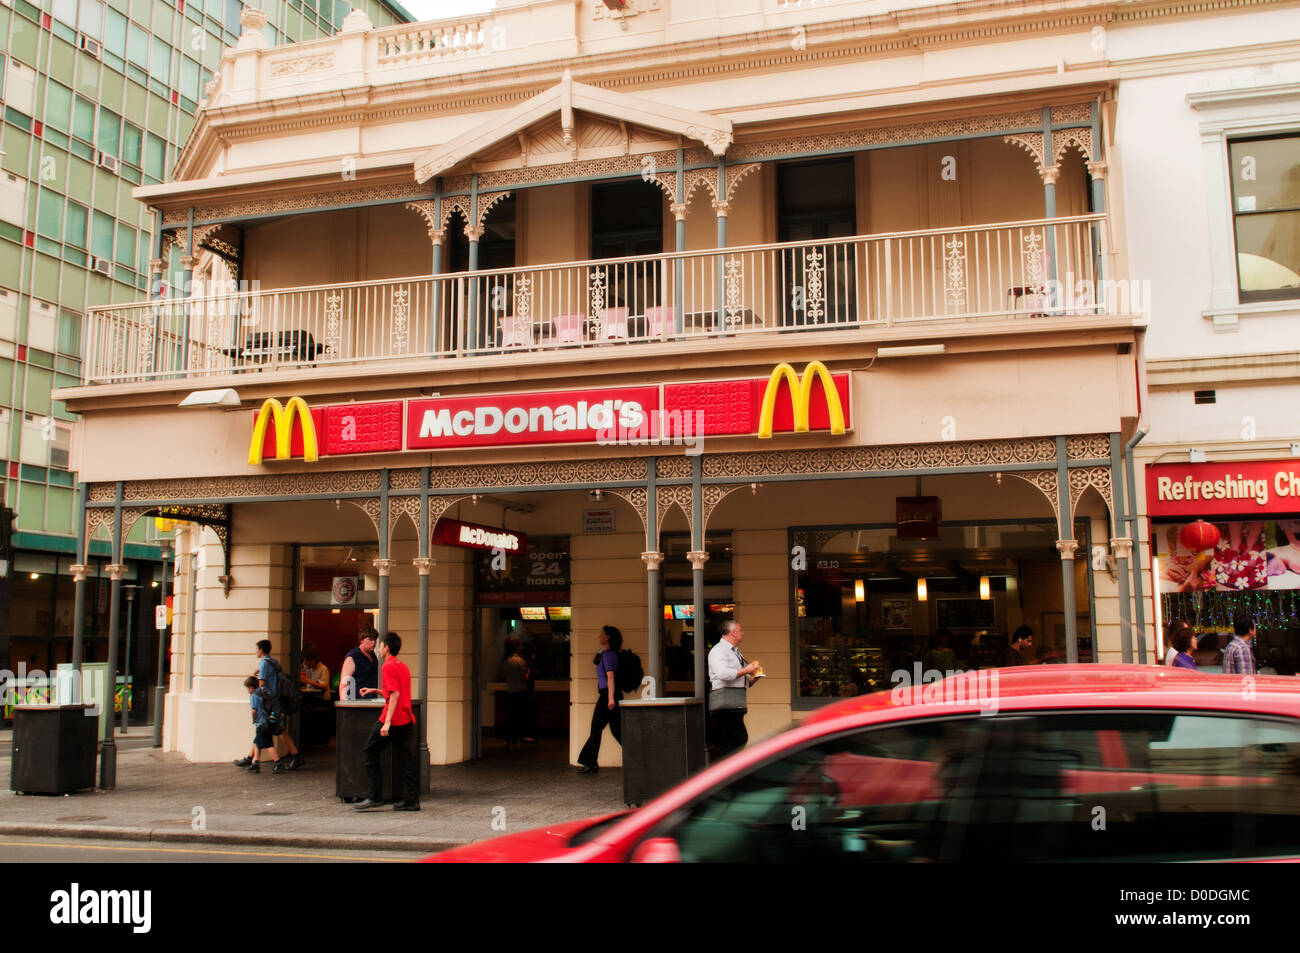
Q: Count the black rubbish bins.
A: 3